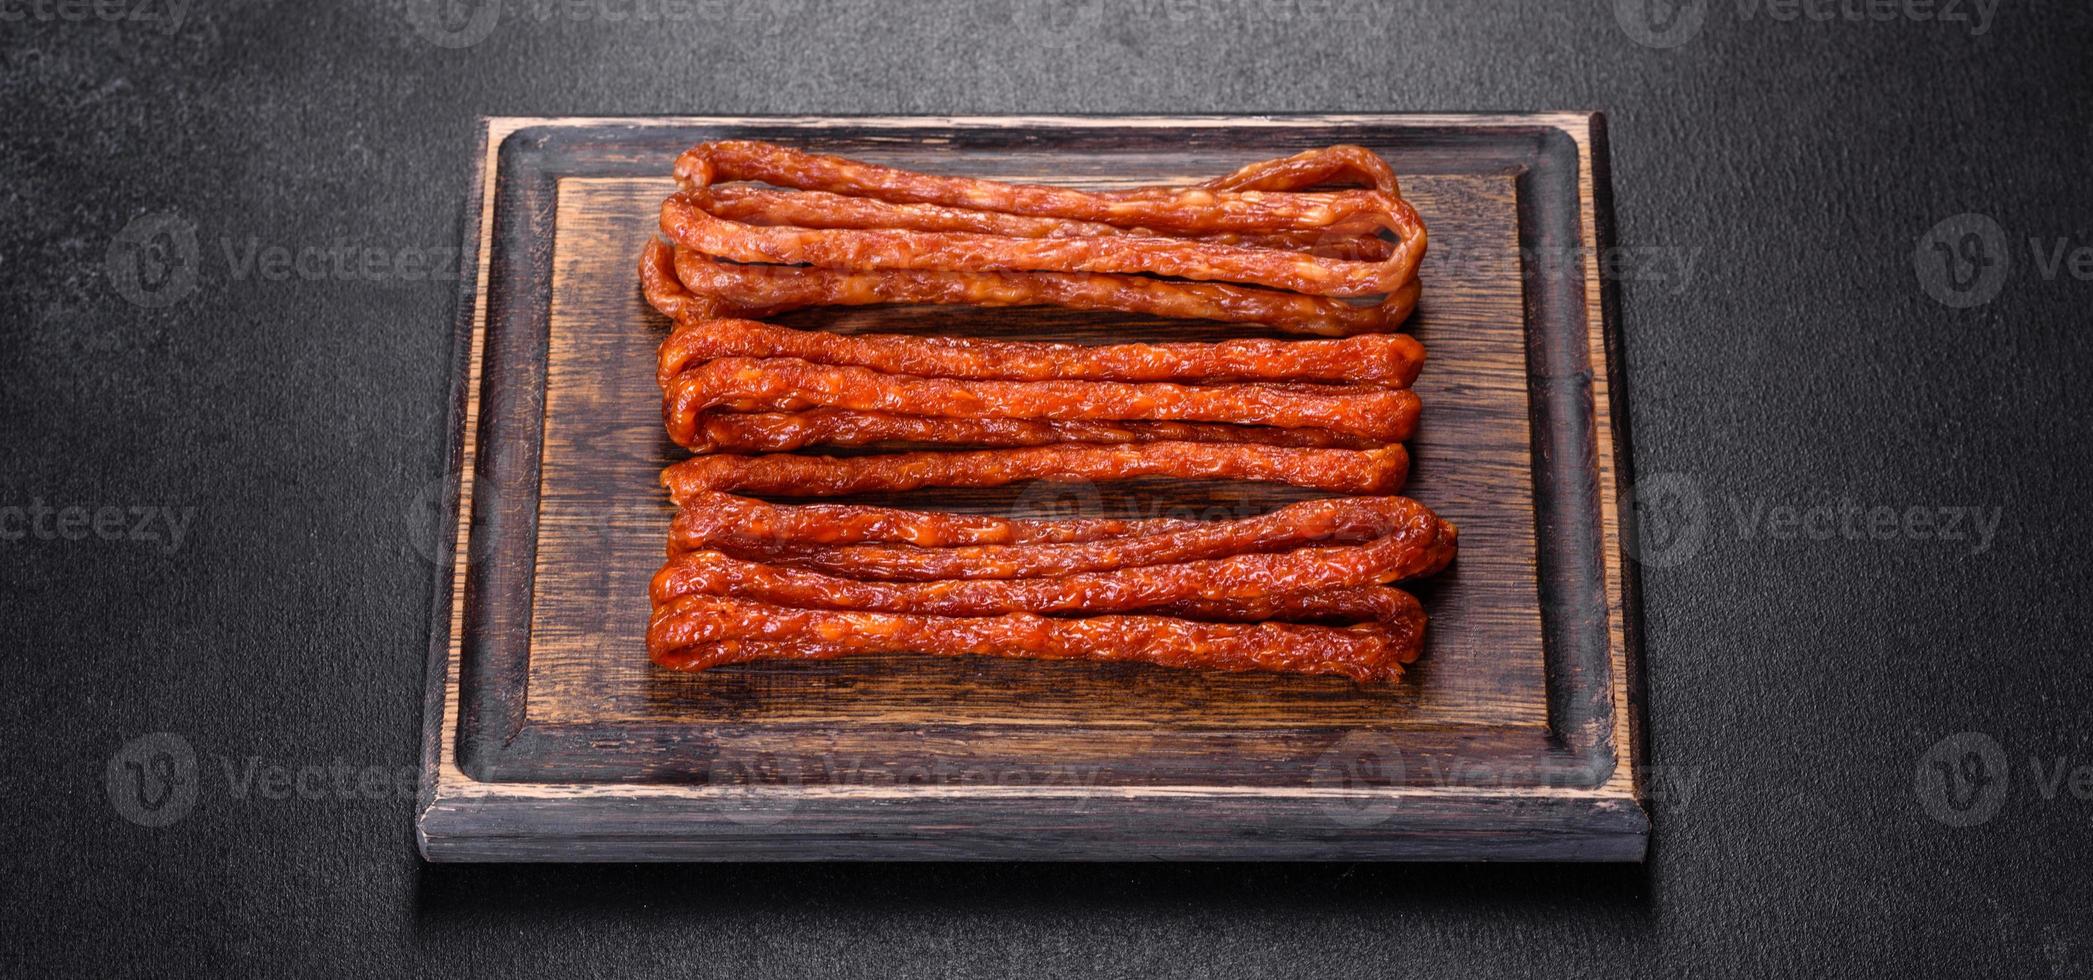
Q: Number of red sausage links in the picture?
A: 12